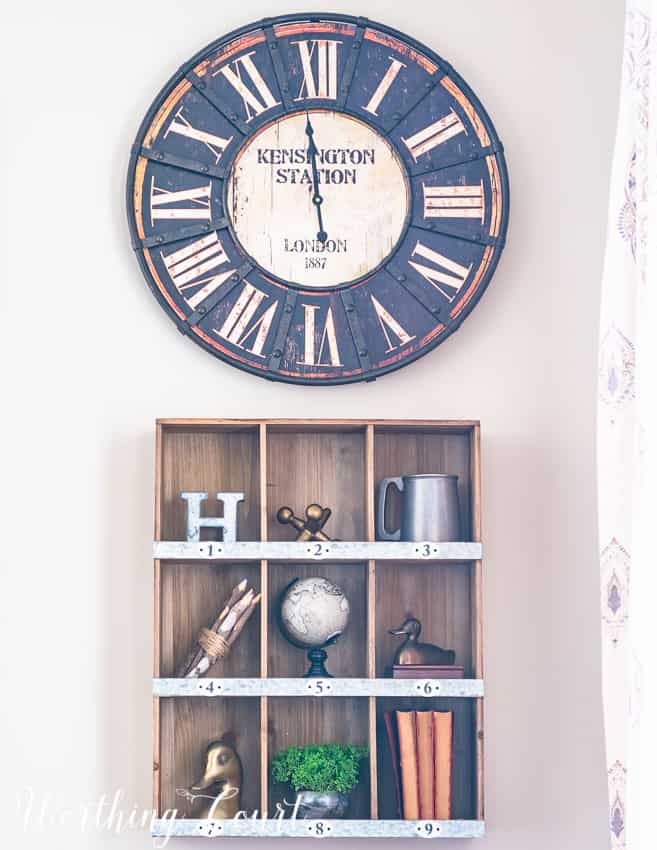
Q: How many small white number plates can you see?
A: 9